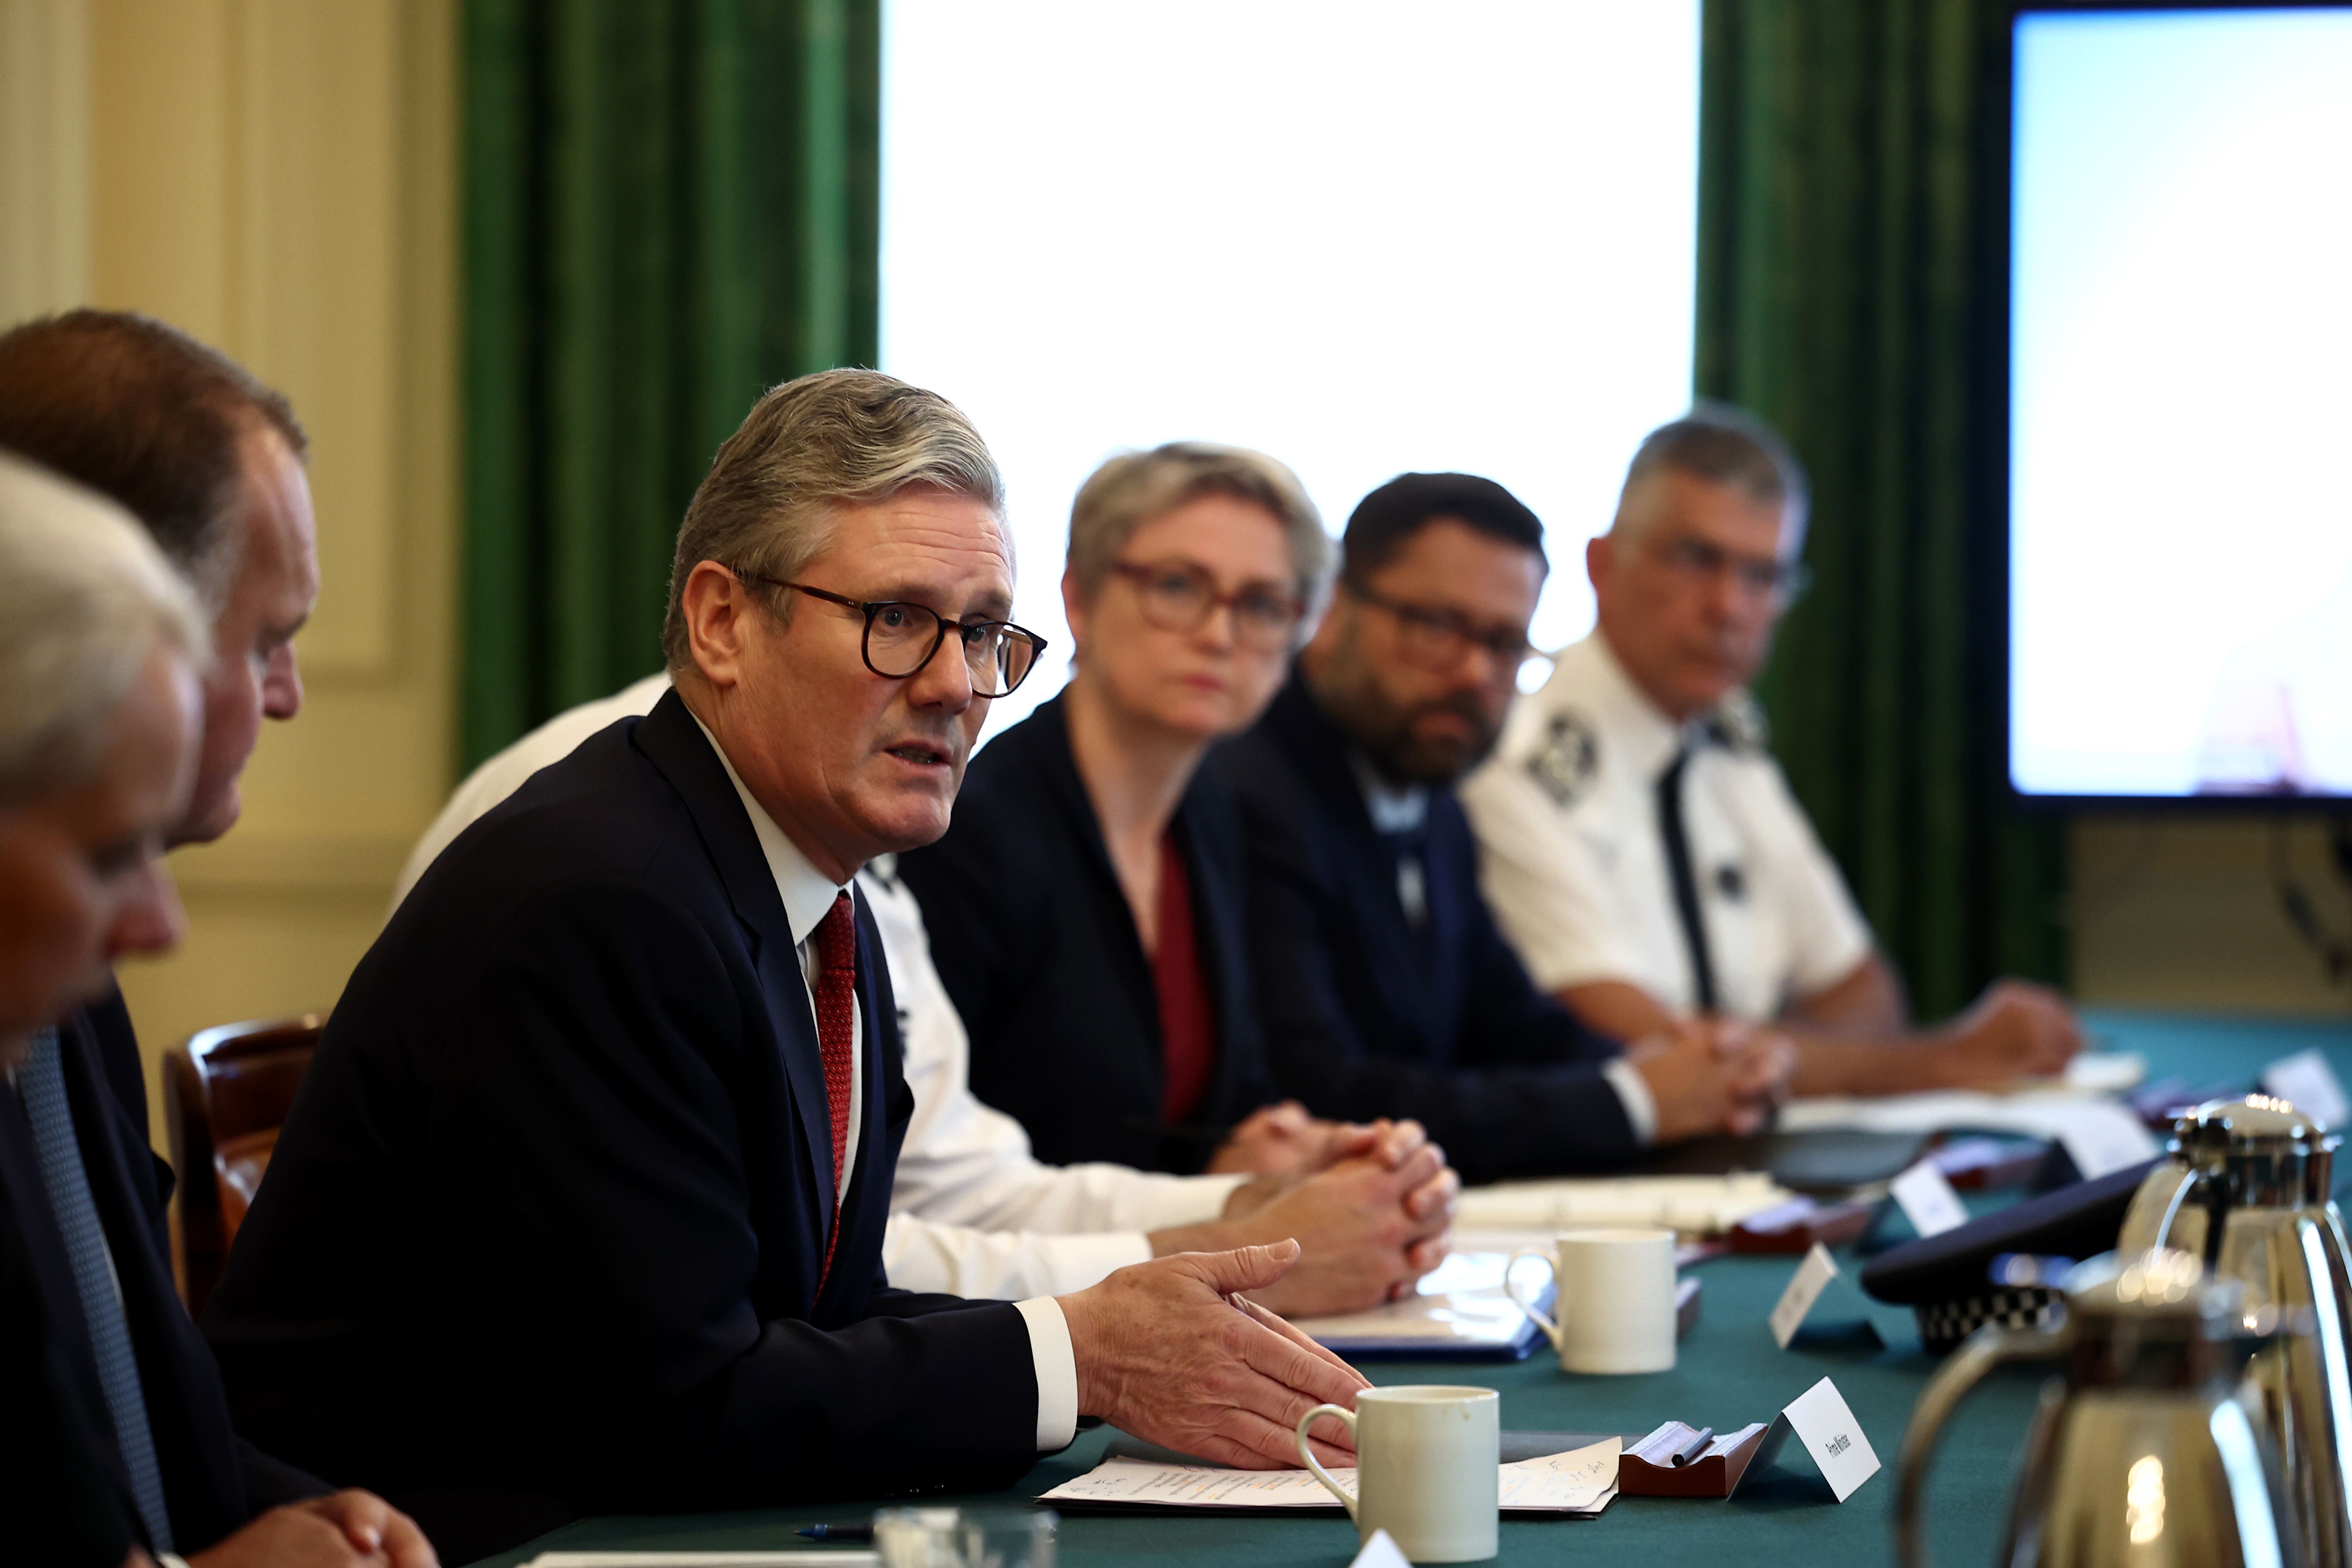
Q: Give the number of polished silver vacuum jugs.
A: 2